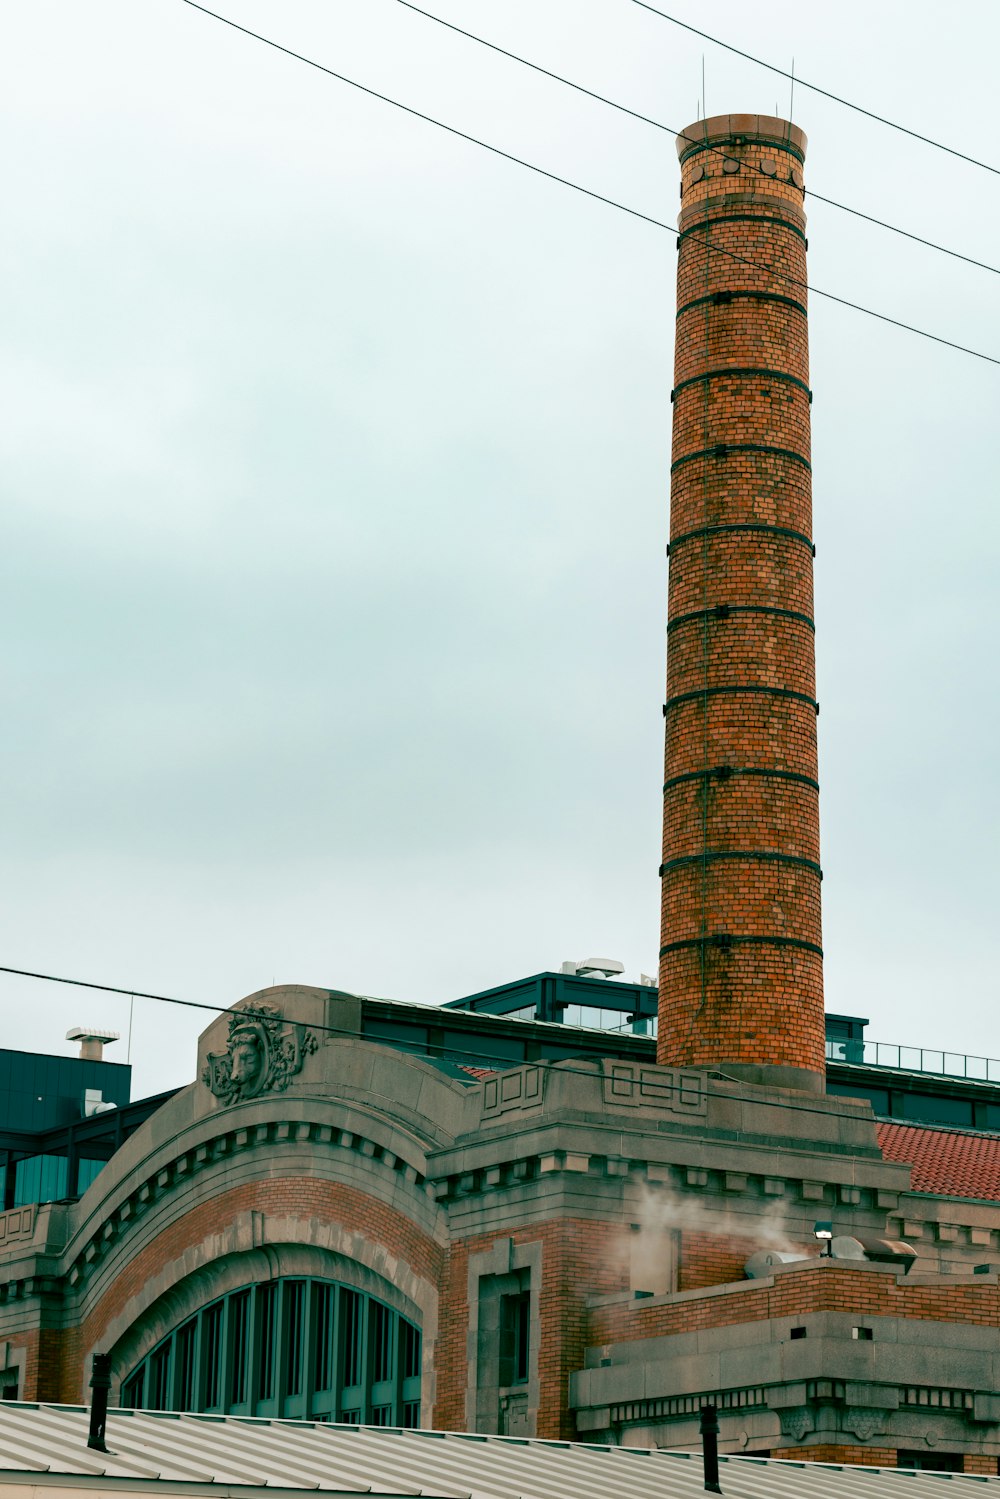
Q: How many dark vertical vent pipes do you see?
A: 2